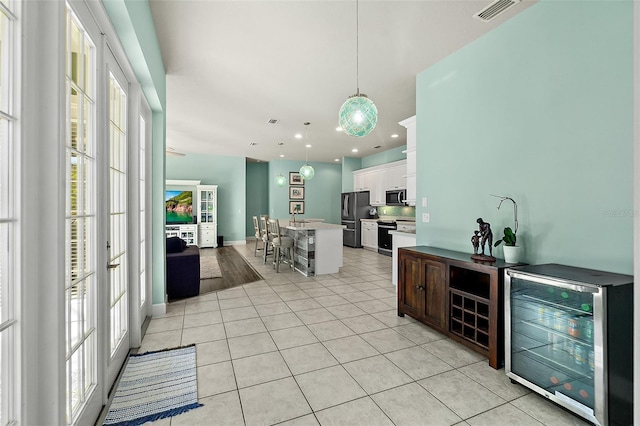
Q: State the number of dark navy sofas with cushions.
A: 1